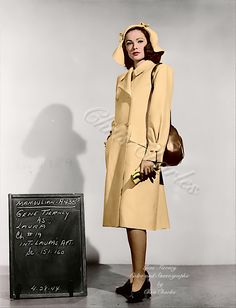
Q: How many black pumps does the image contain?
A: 2